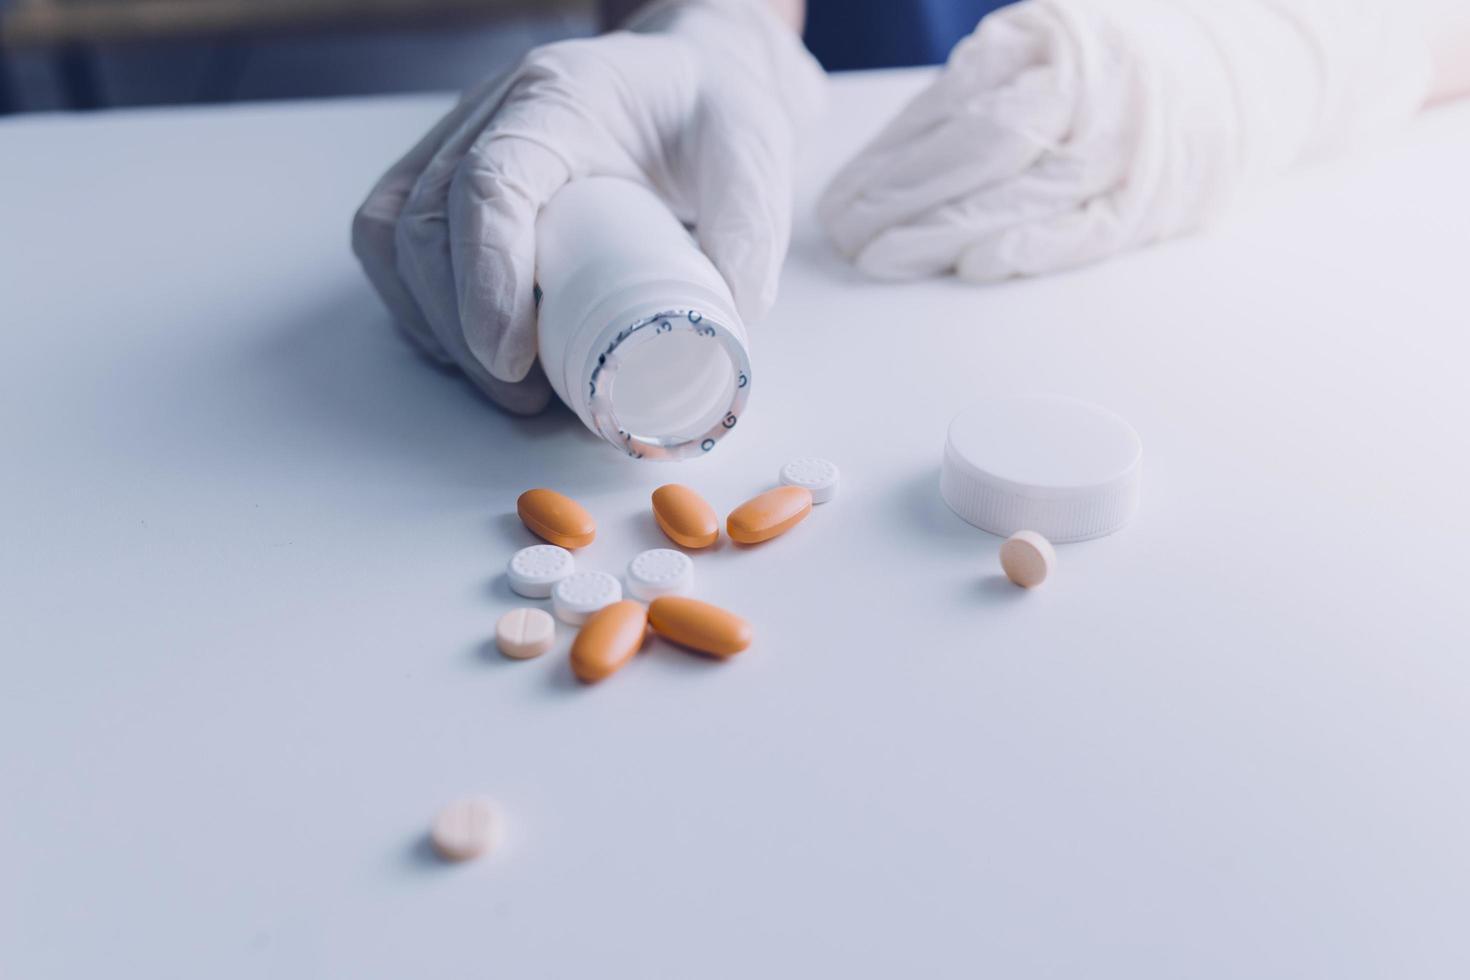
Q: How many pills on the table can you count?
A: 12